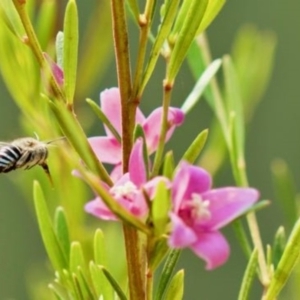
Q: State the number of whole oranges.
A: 0